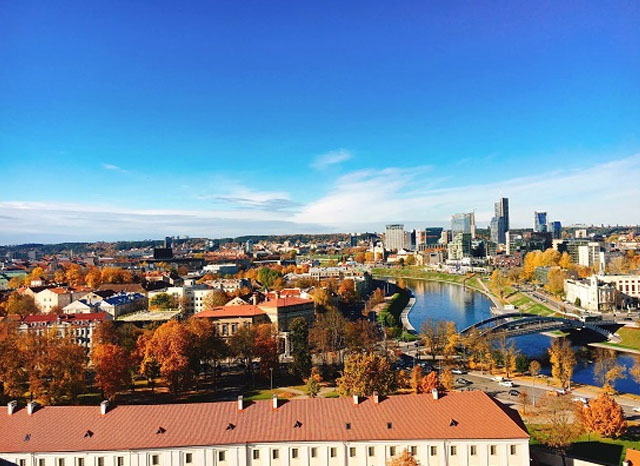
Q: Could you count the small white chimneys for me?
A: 8